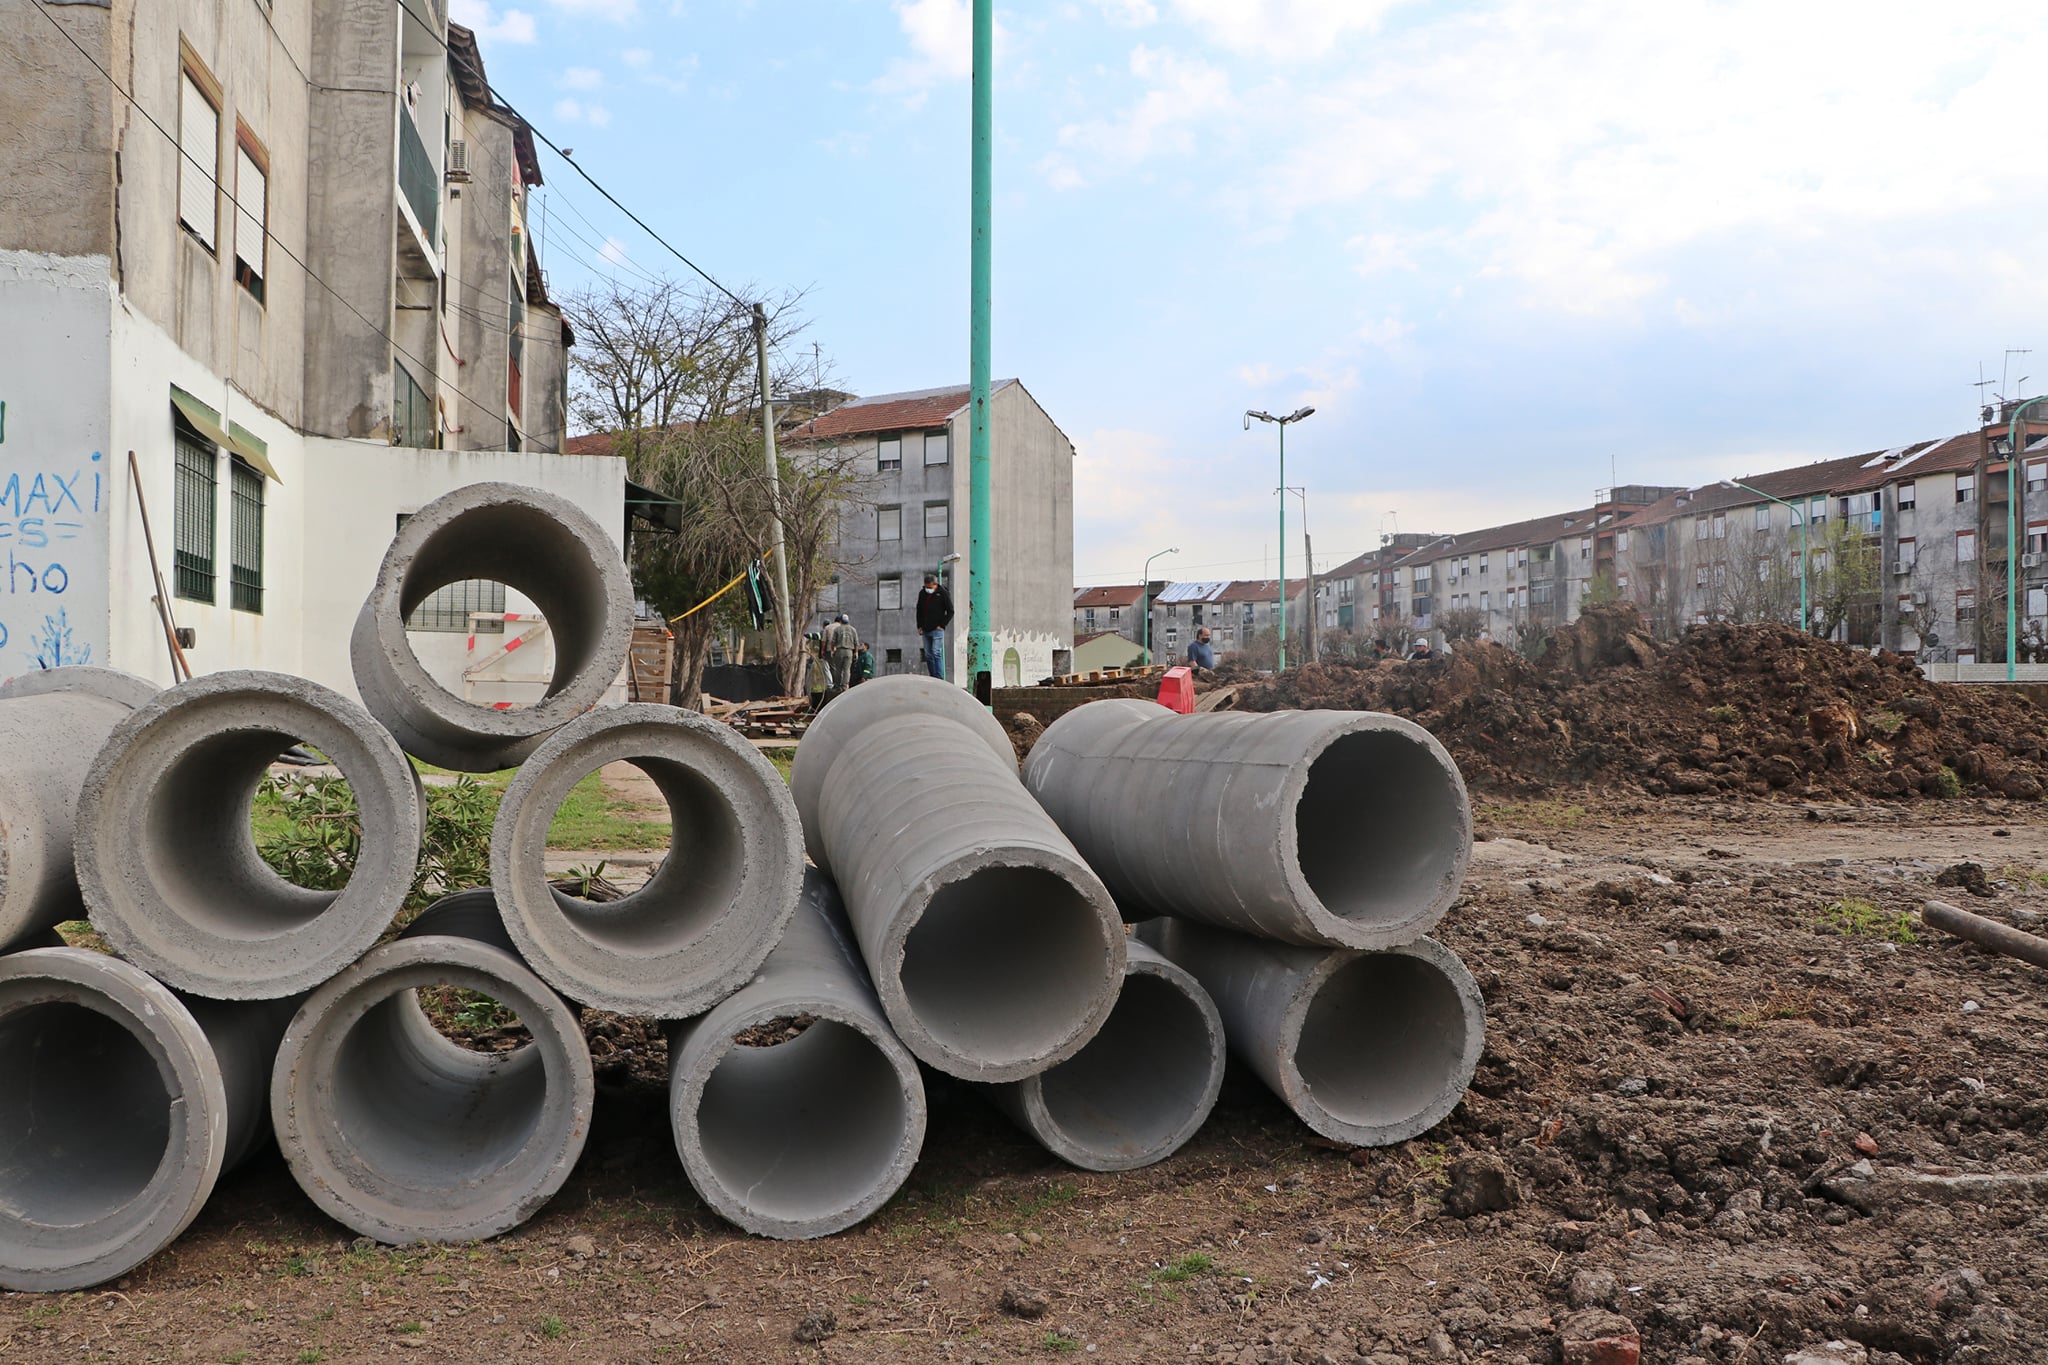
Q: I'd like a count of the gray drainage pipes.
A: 11